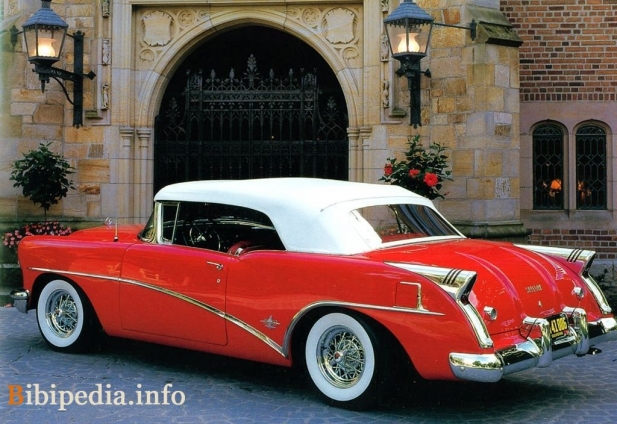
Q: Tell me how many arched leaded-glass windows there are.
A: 2